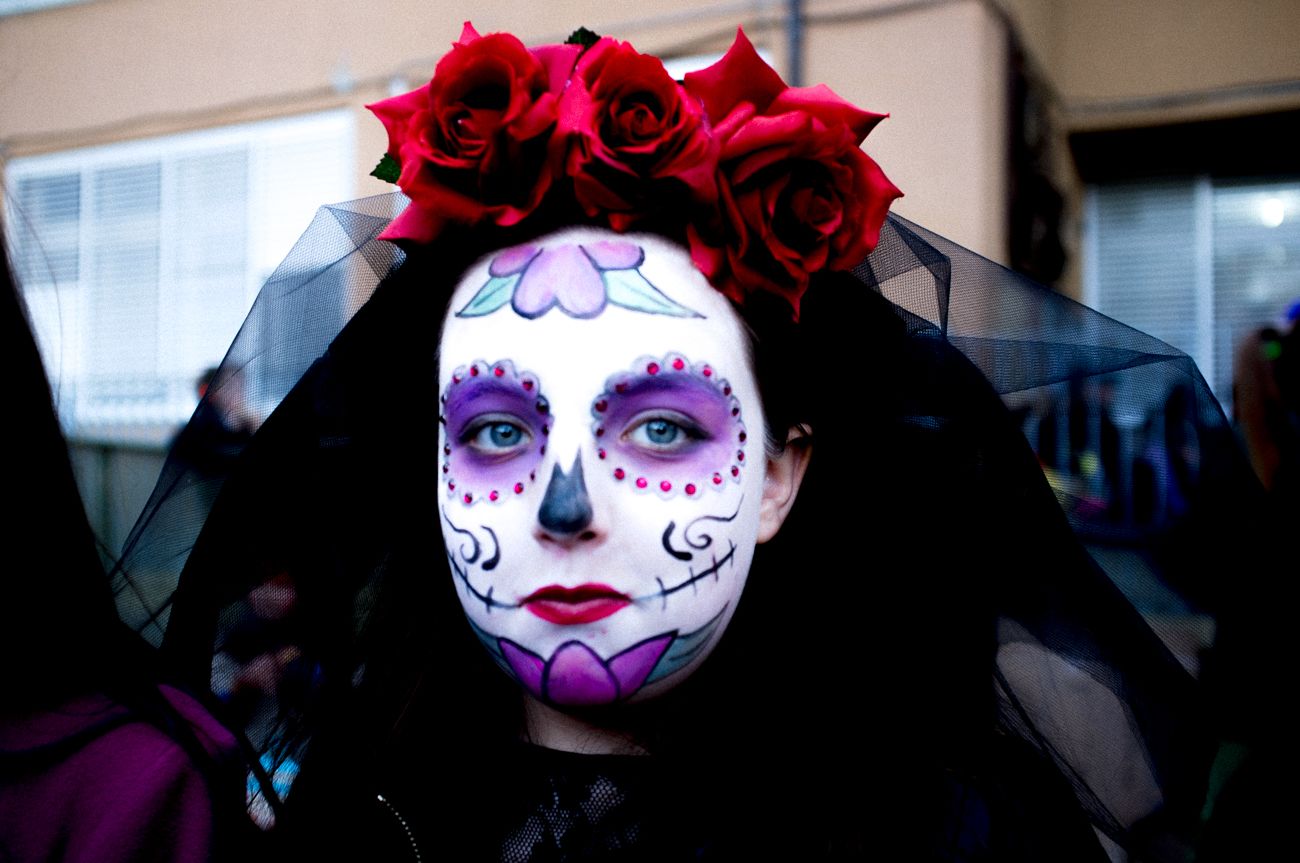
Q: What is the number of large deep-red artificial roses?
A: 3